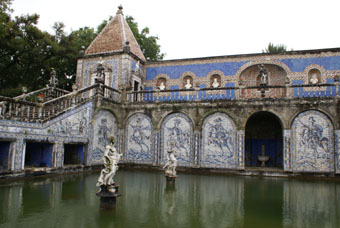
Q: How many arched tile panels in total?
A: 5